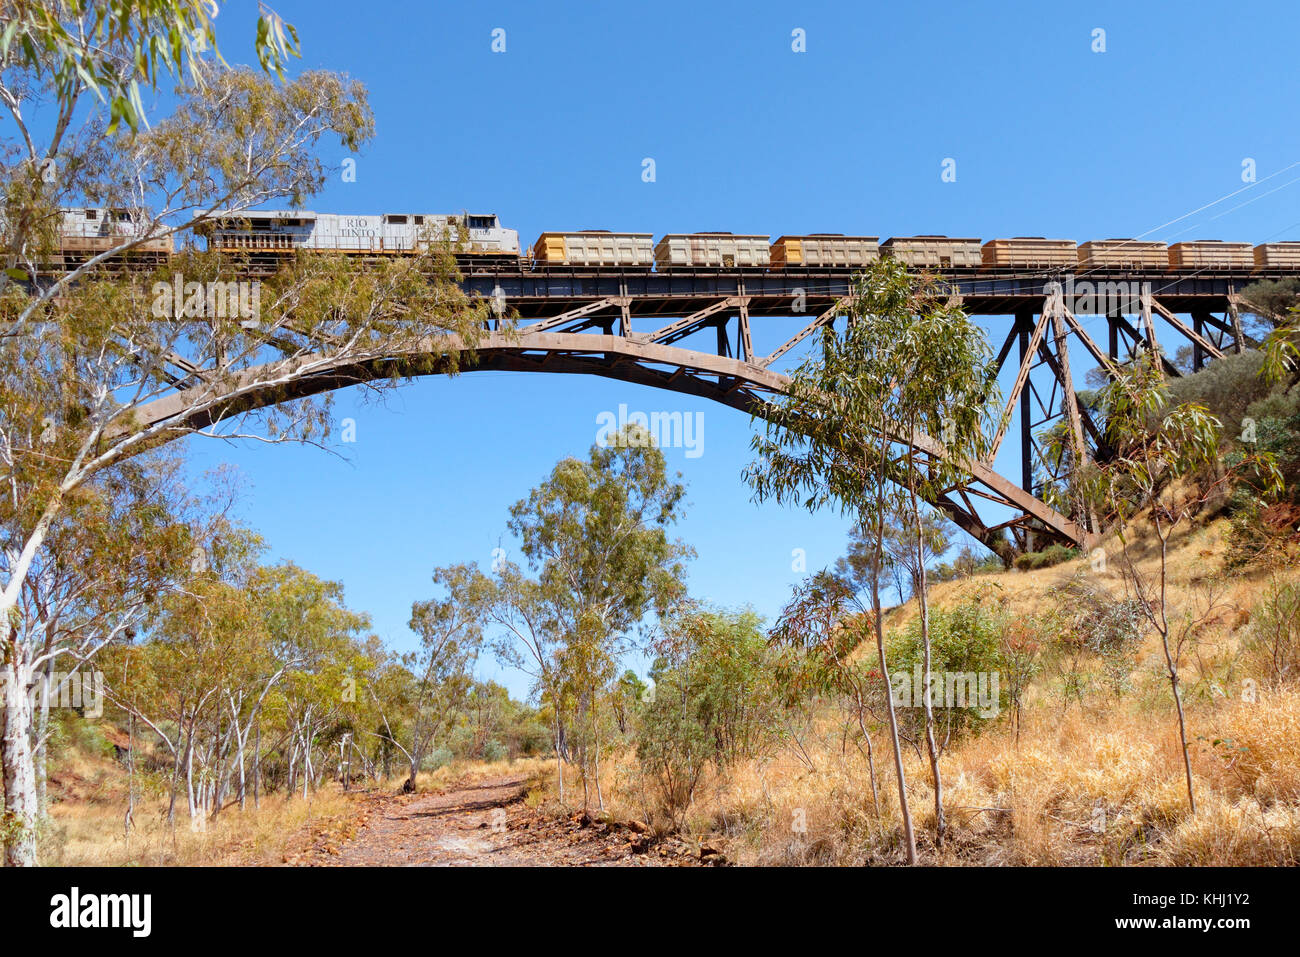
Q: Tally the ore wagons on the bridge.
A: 8